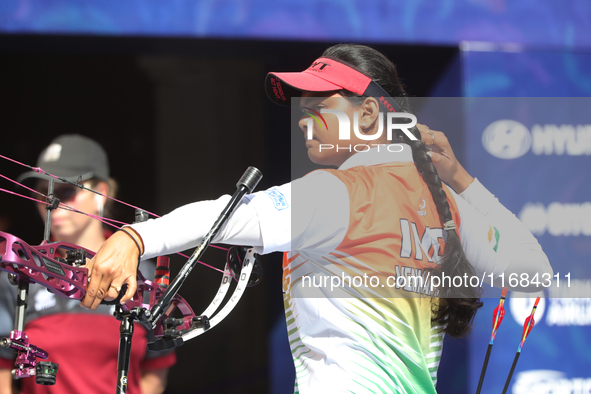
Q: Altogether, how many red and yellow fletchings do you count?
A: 2